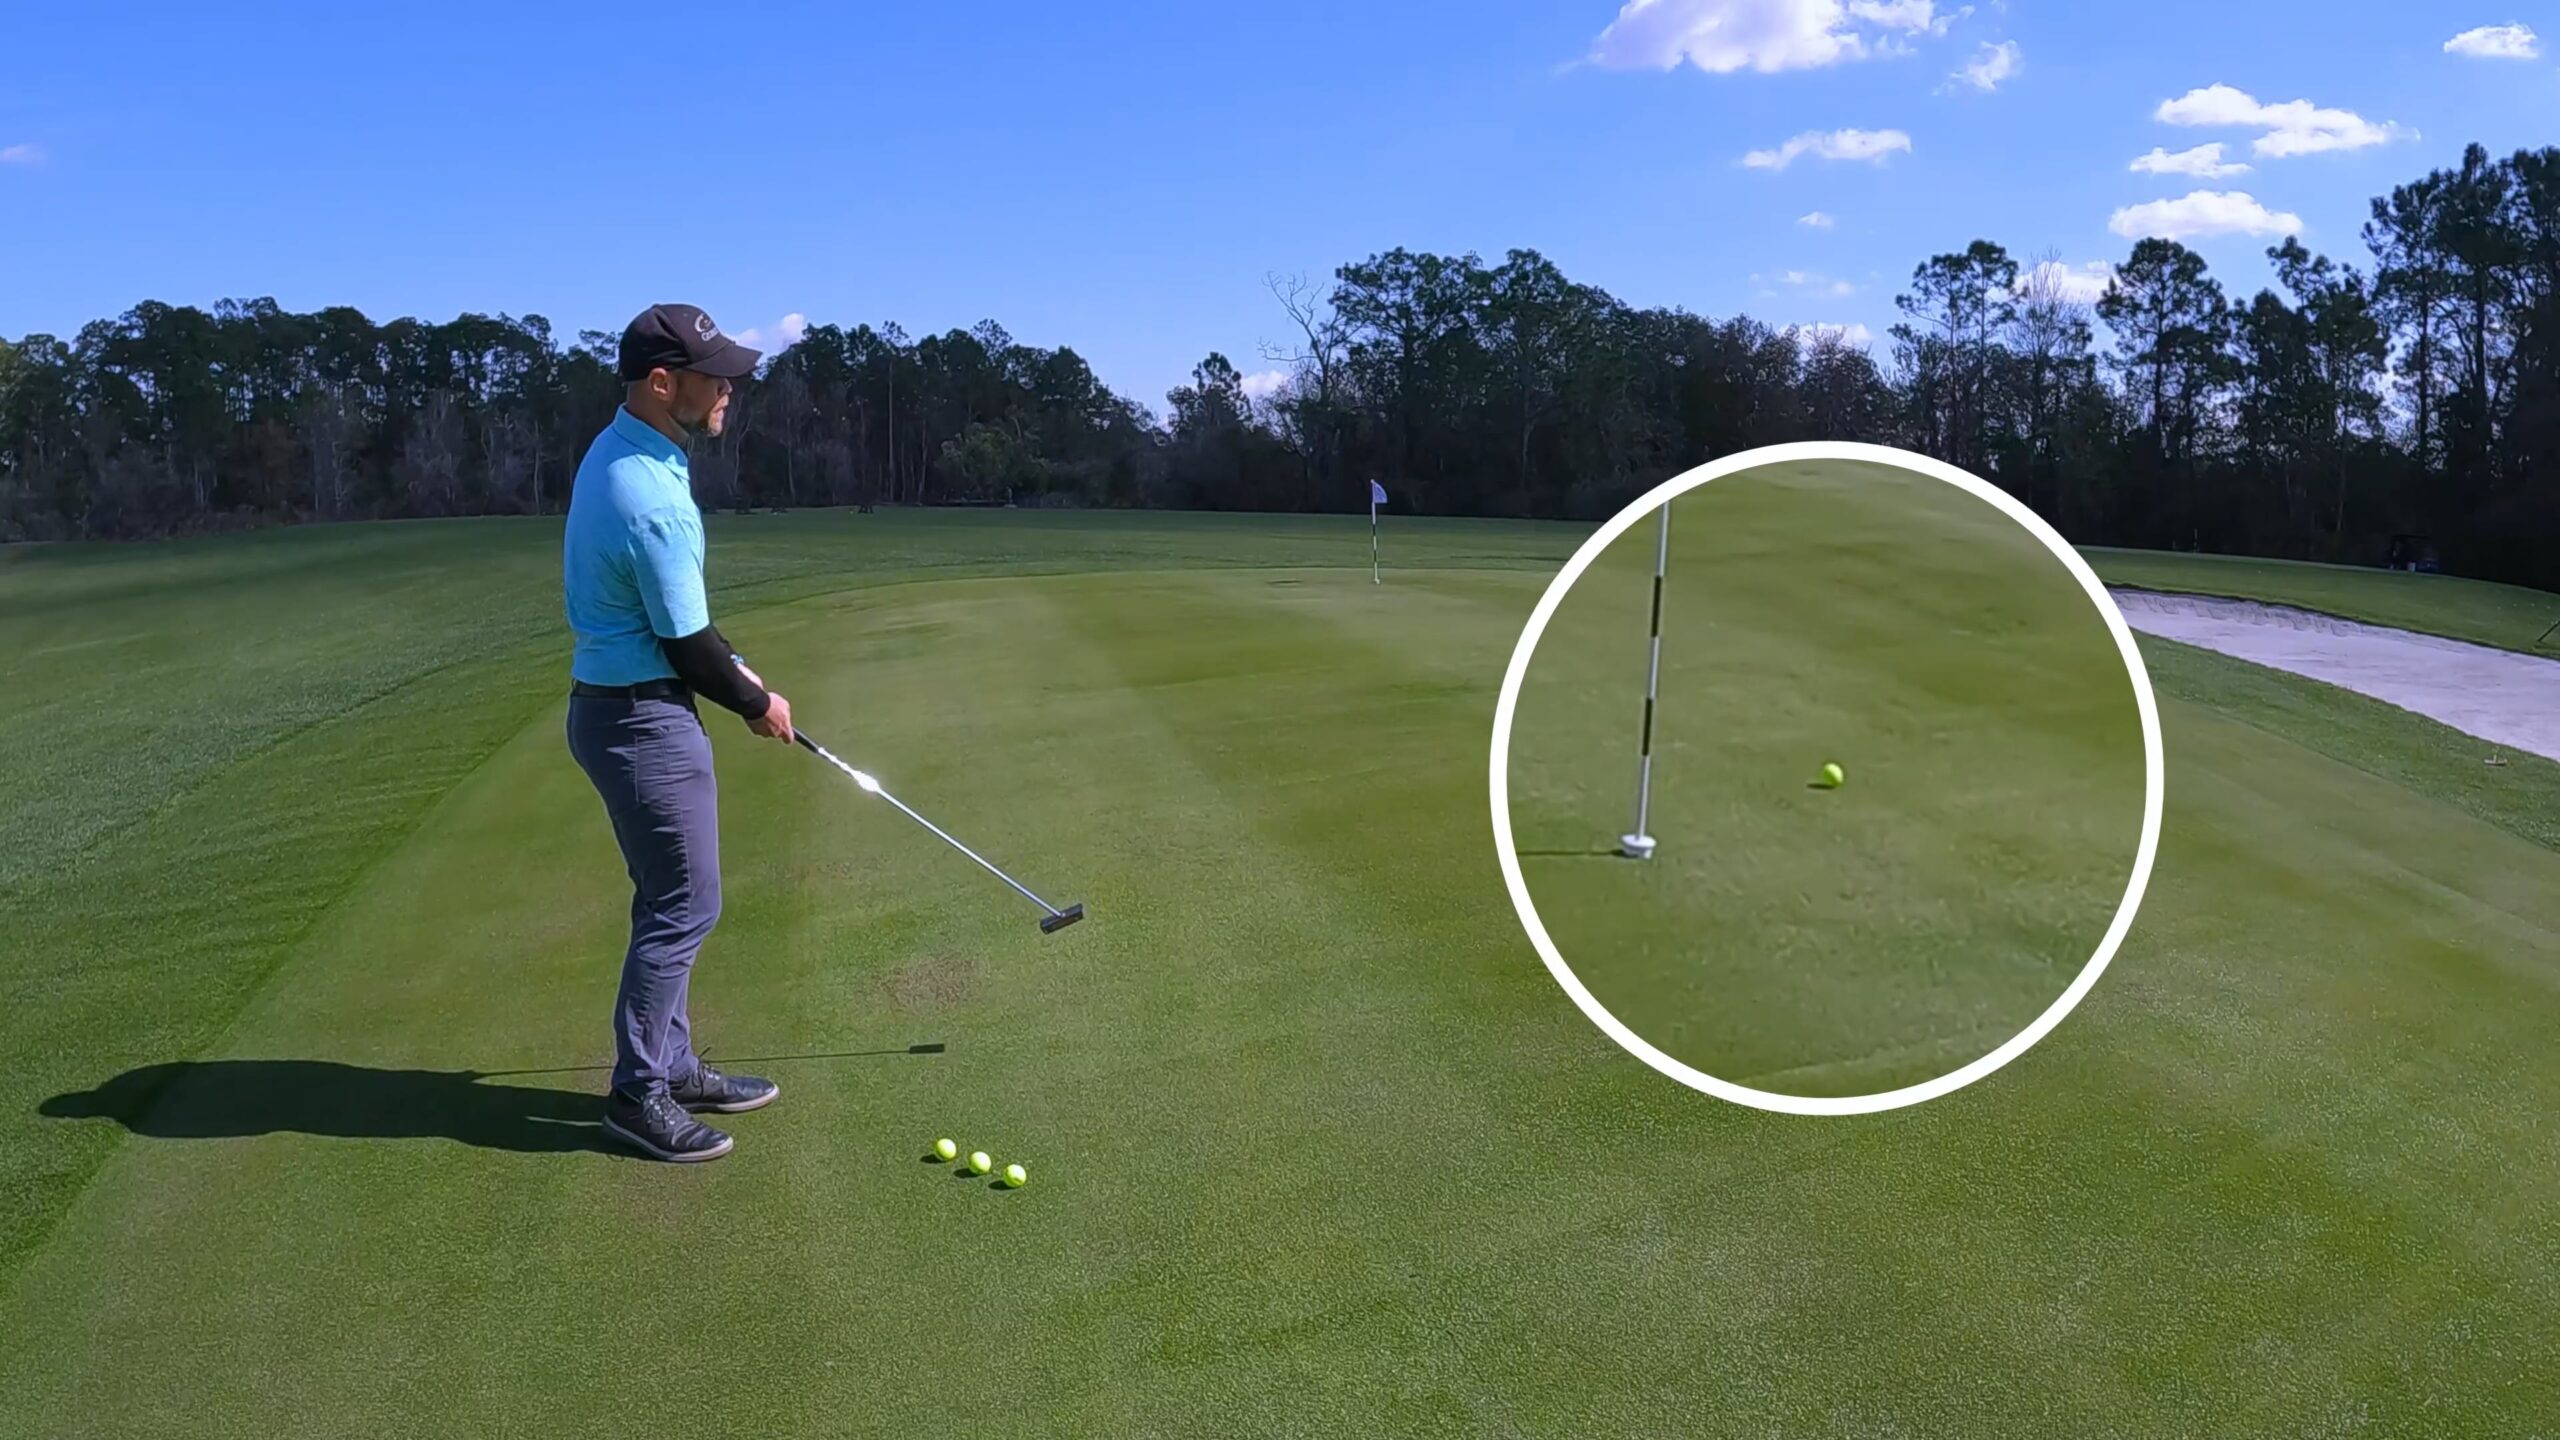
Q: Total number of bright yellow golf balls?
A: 4